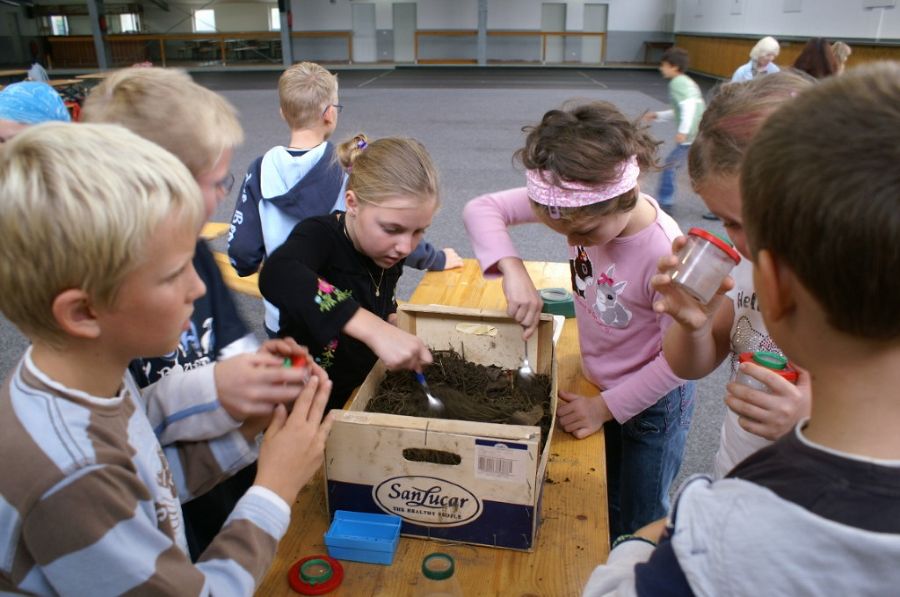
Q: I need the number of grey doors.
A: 4